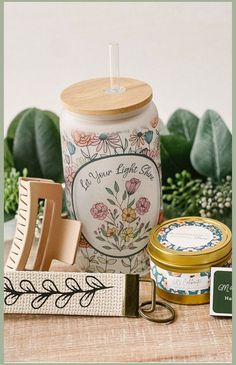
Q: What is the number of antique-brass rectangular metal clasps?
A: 1